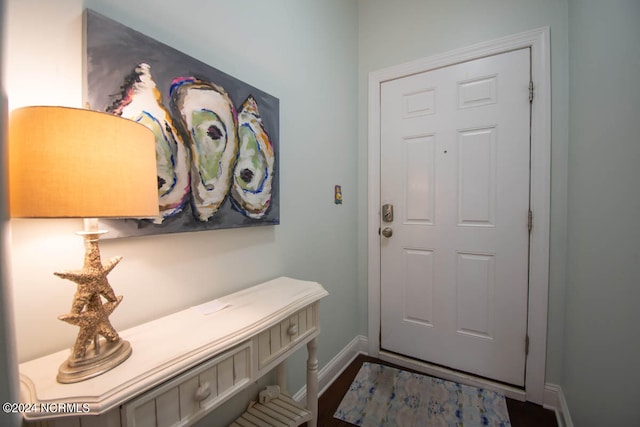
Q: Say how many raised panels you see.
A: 6